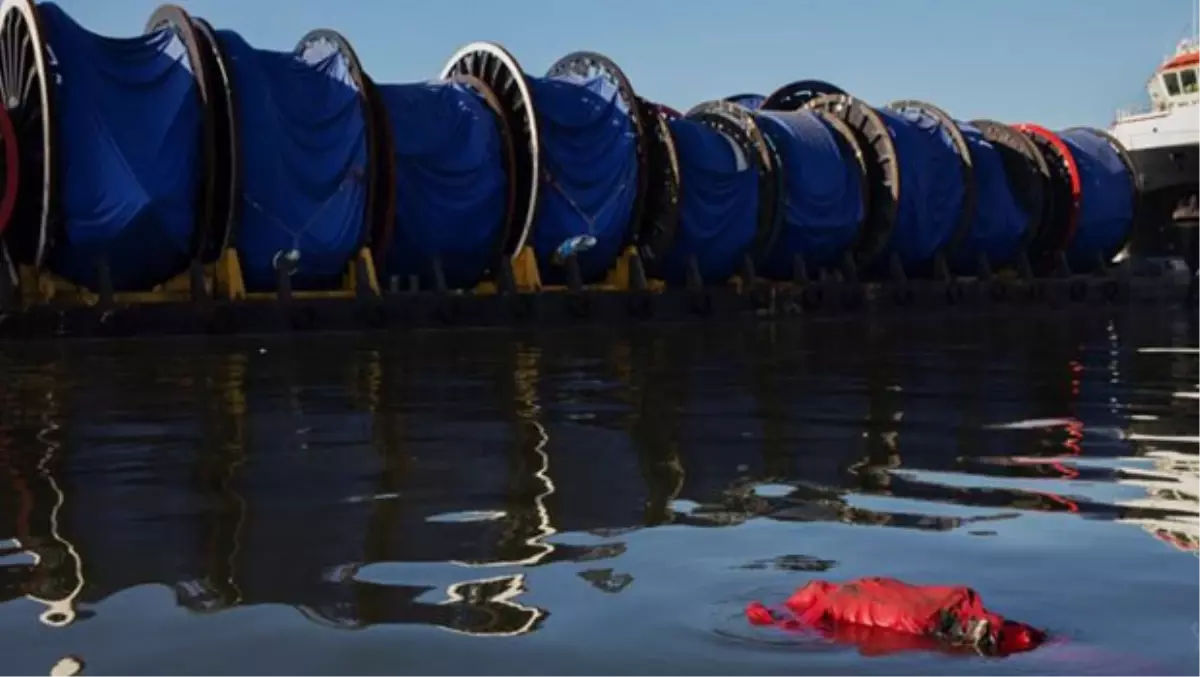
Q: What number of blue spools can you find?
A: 9